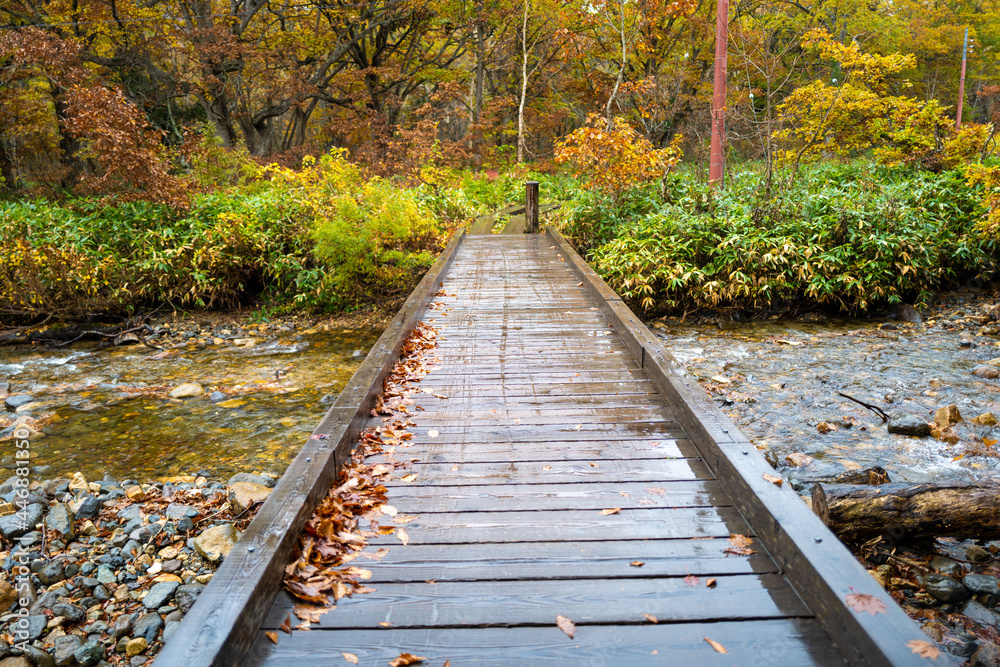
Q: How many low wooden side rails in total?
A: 2